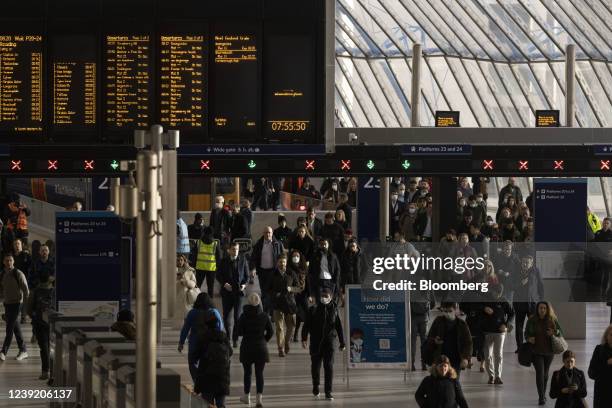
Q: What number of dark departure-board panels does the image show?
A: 6